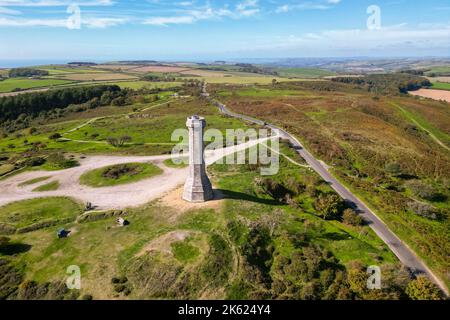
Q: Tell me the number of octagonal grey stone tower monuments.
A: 1